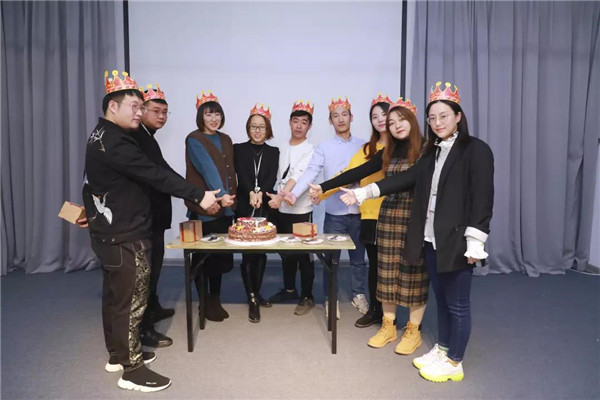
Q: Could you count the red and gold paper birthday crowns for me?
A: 9